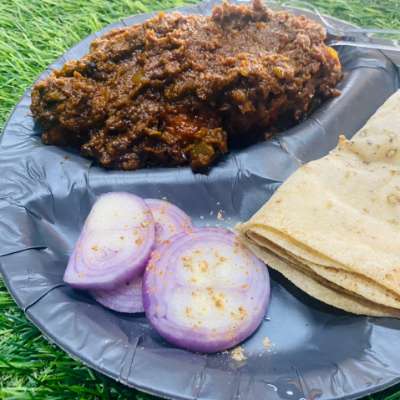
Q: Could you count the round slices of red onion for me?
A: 3